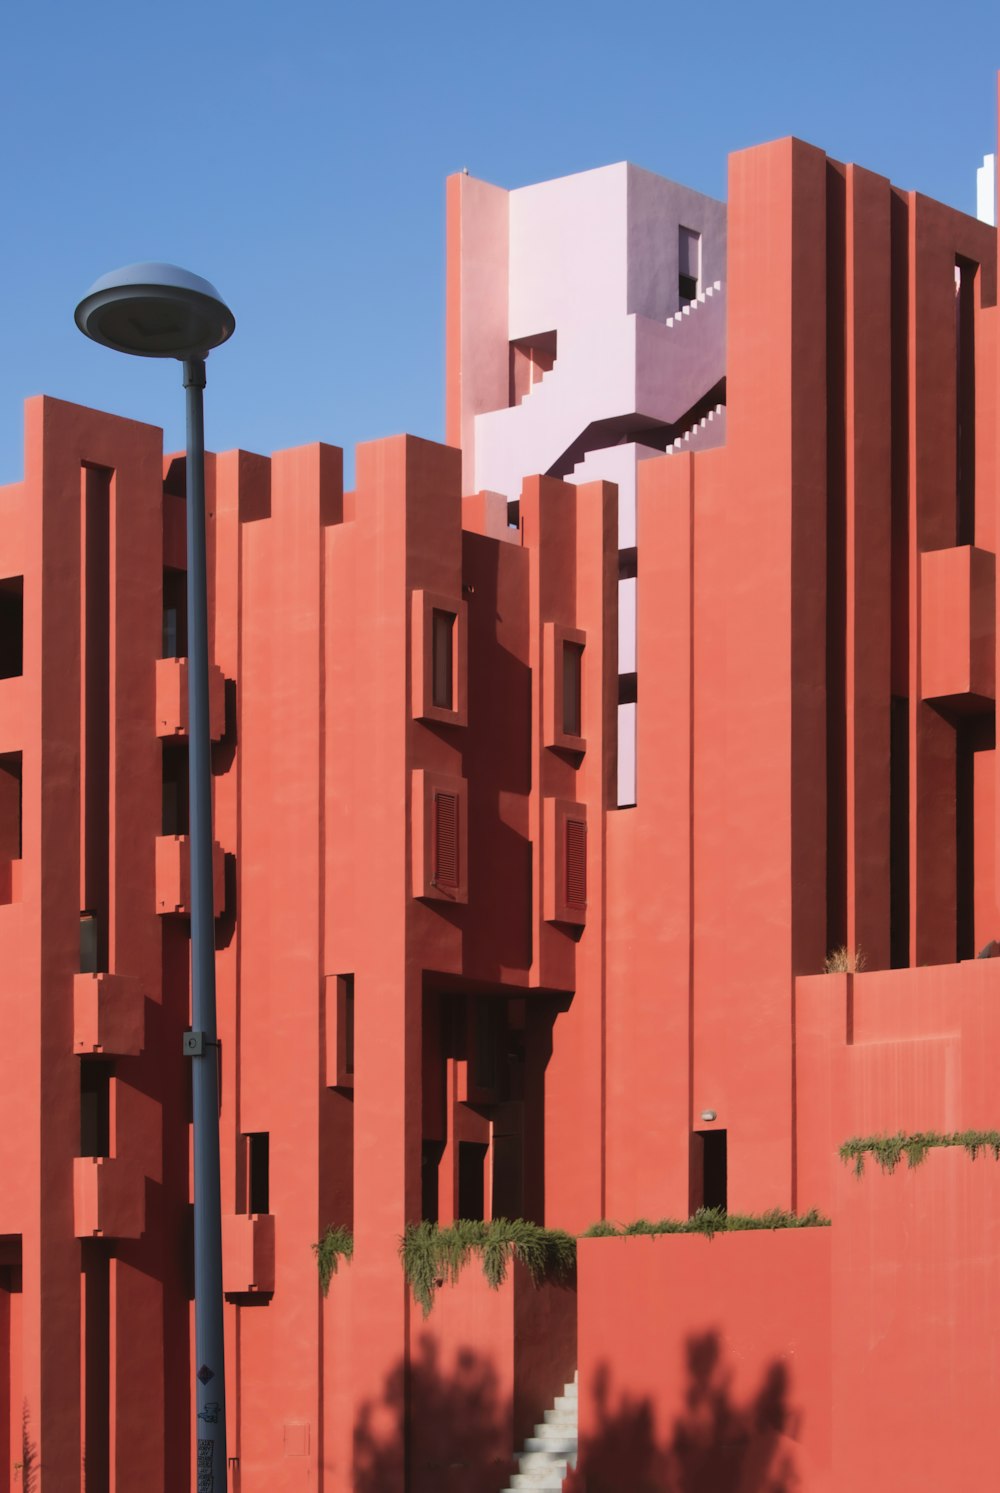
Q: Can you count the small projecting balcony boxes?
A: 5